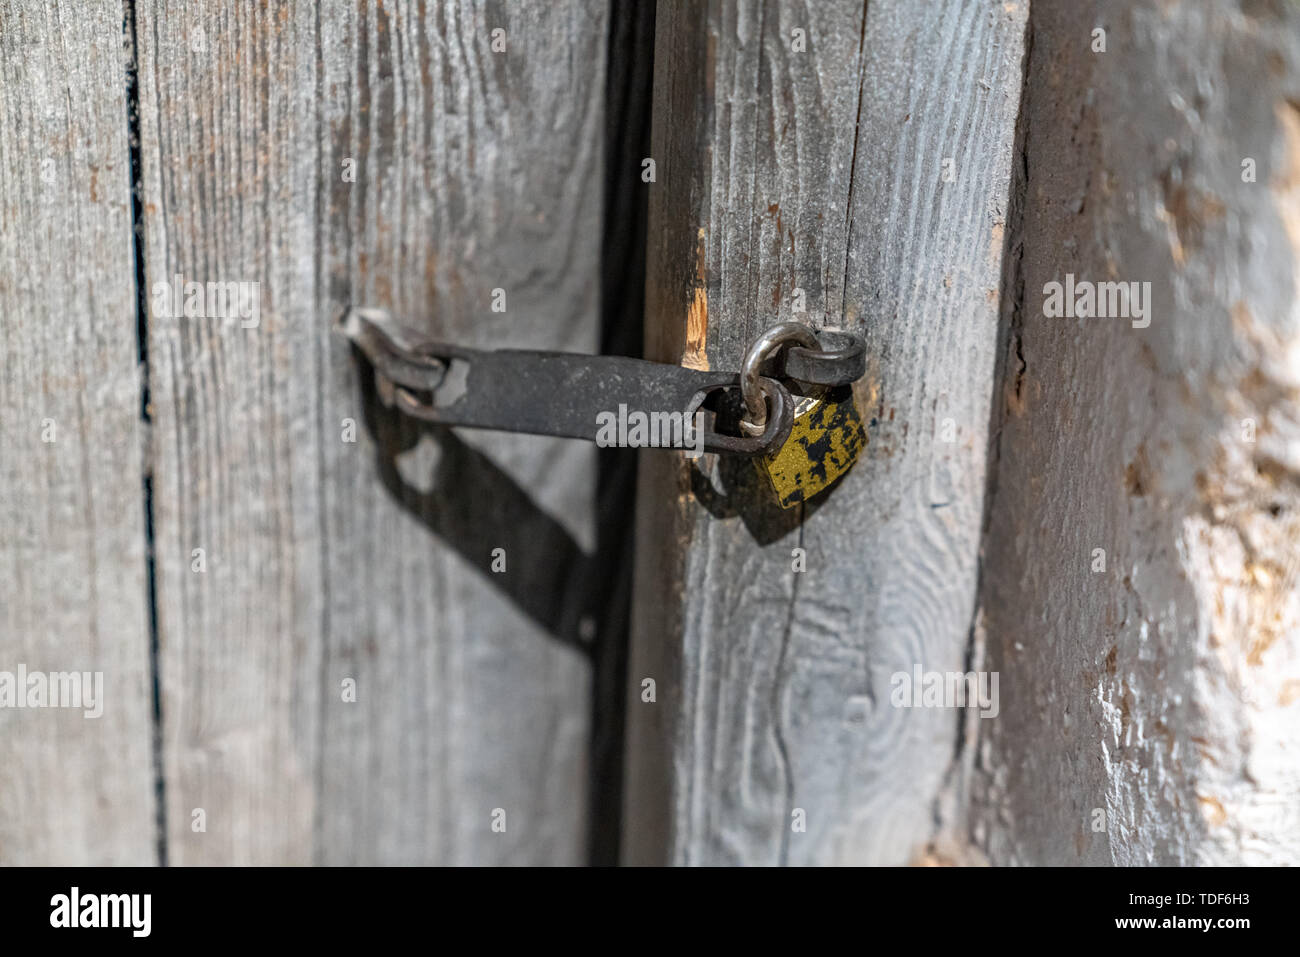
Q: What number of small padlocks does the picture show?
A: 1